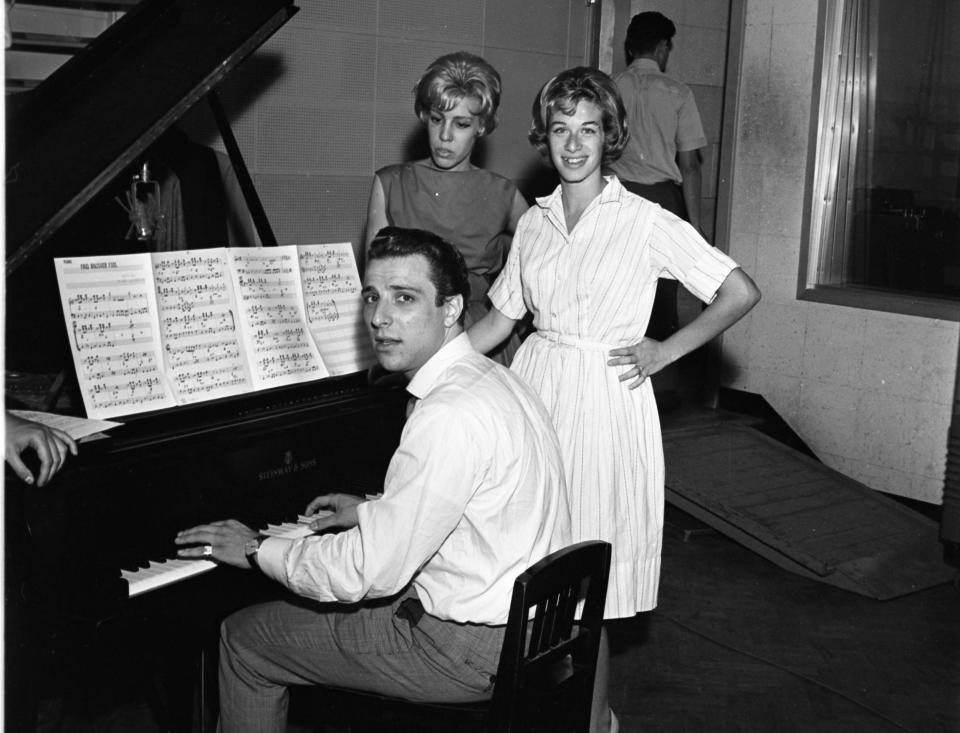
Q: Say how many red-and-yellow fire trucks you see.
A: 0